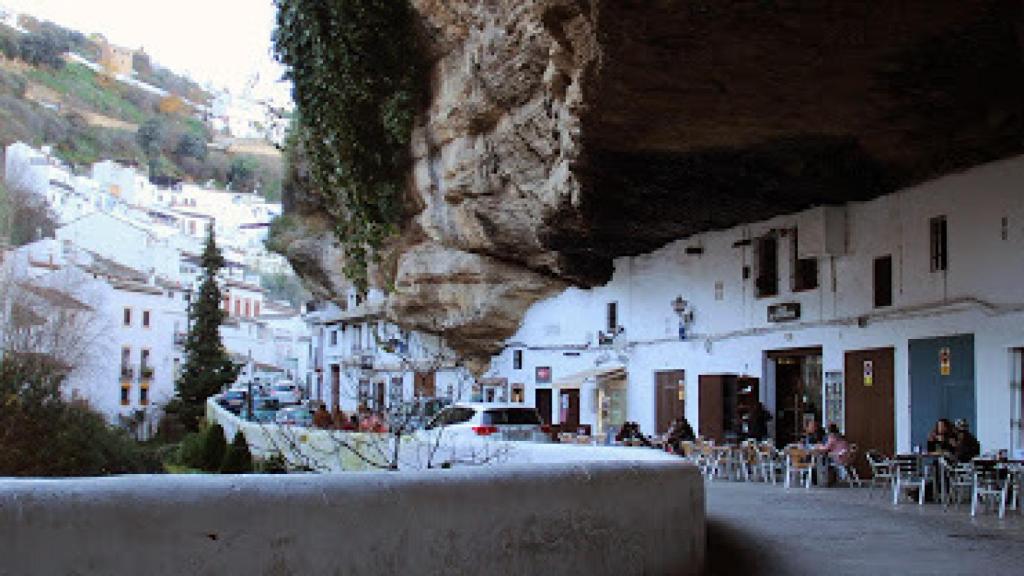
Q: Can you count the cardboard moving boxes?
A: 0